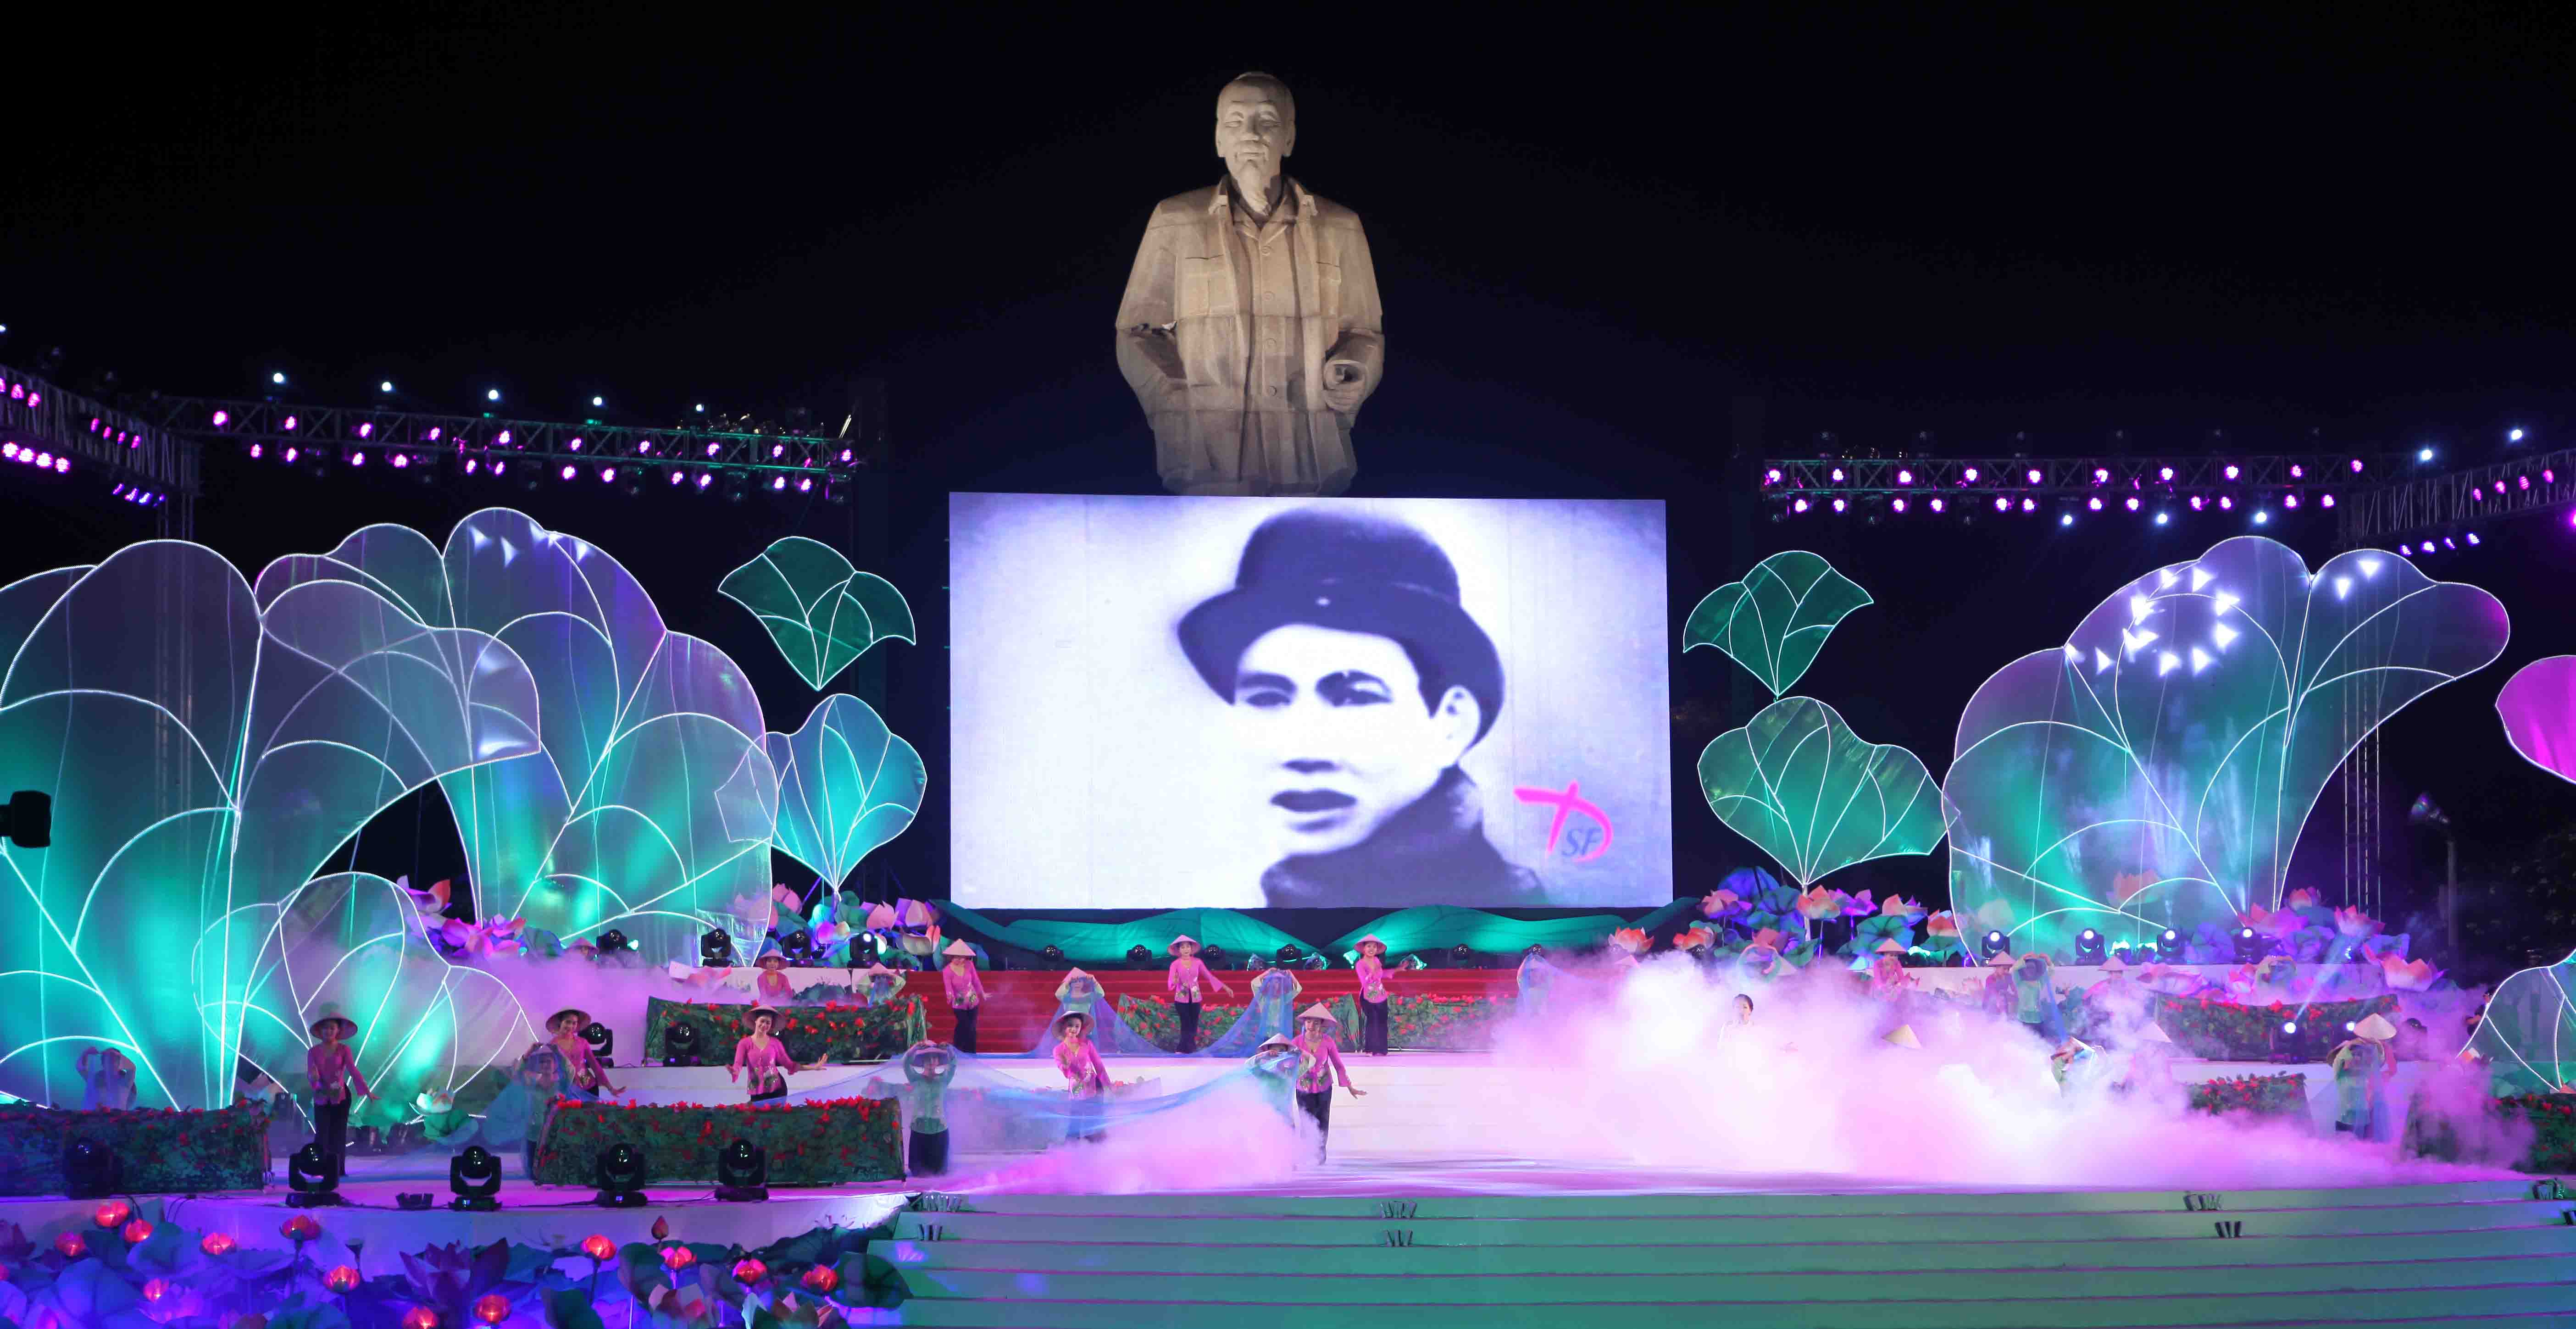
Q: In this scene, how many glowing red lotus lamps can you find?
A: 13